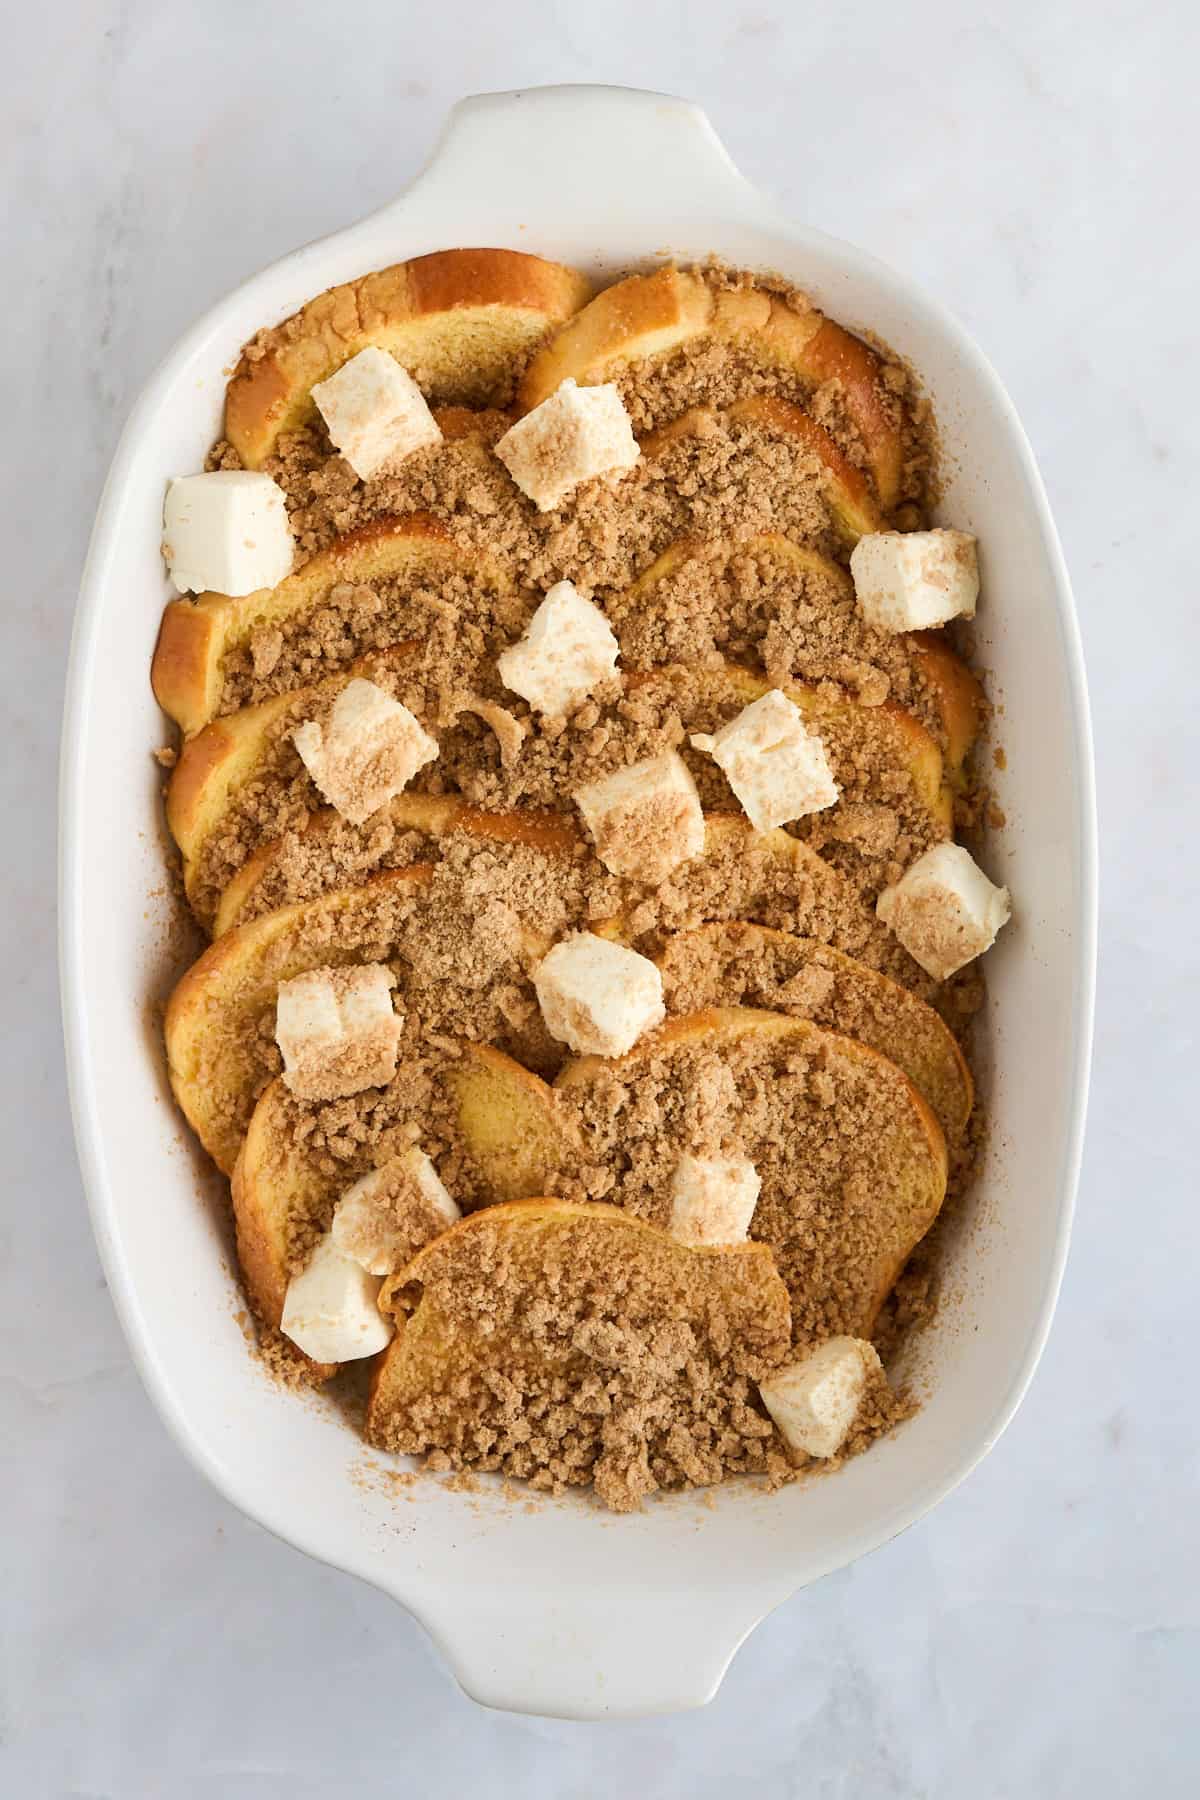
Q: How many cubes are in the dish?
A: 15